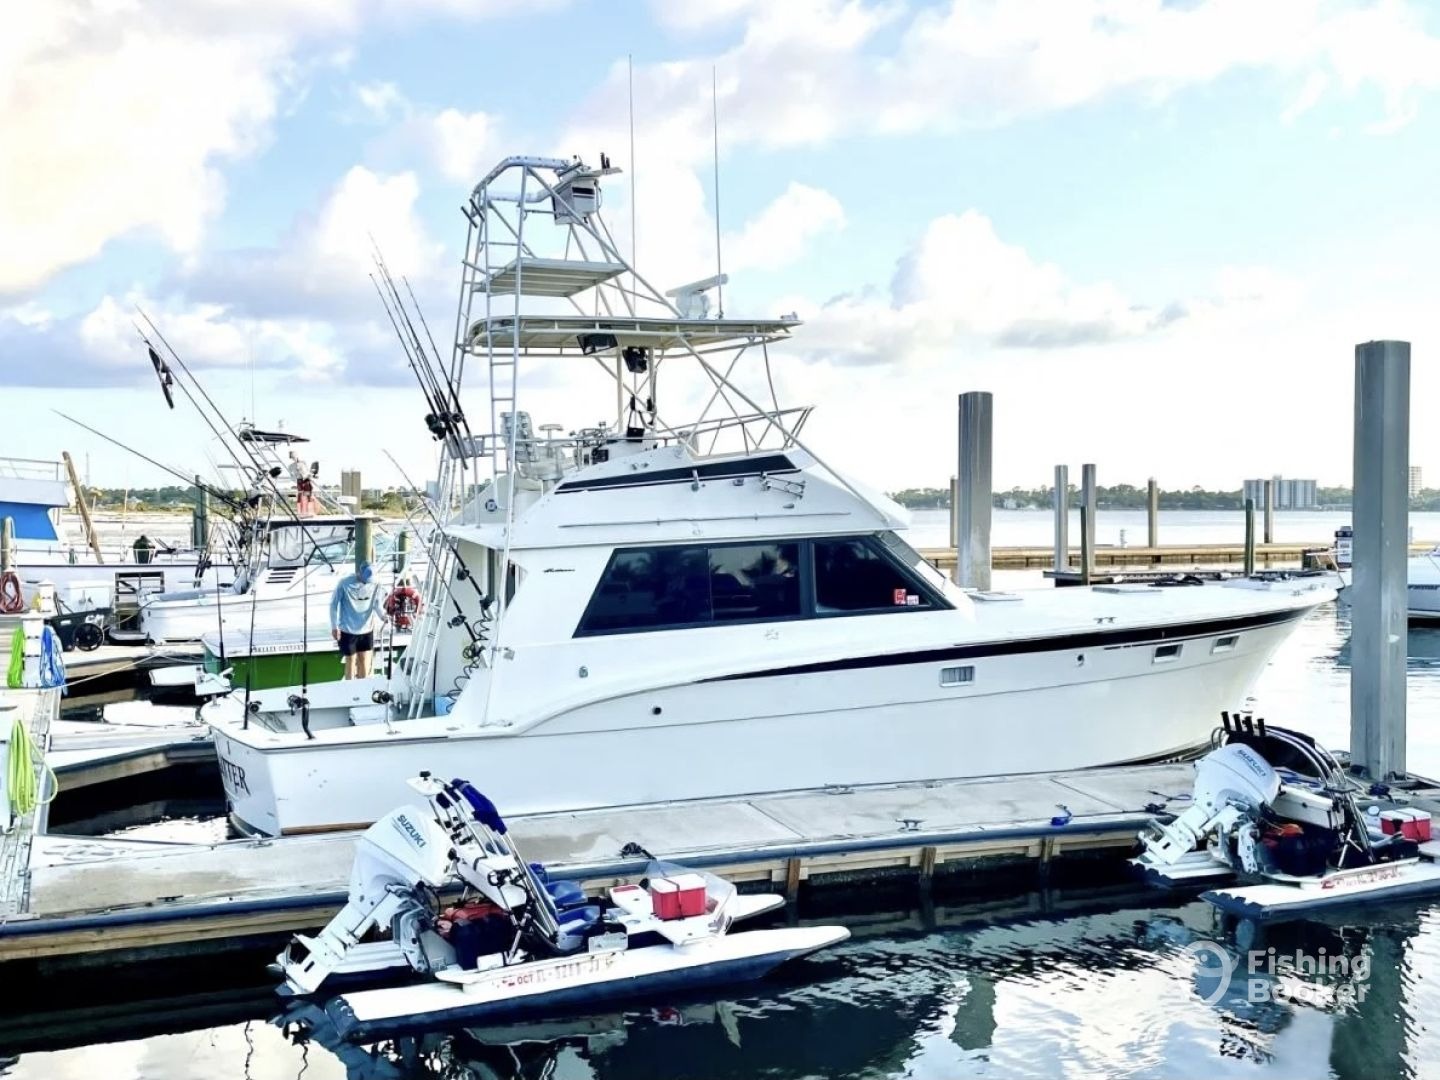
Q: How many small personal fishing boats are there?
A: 2